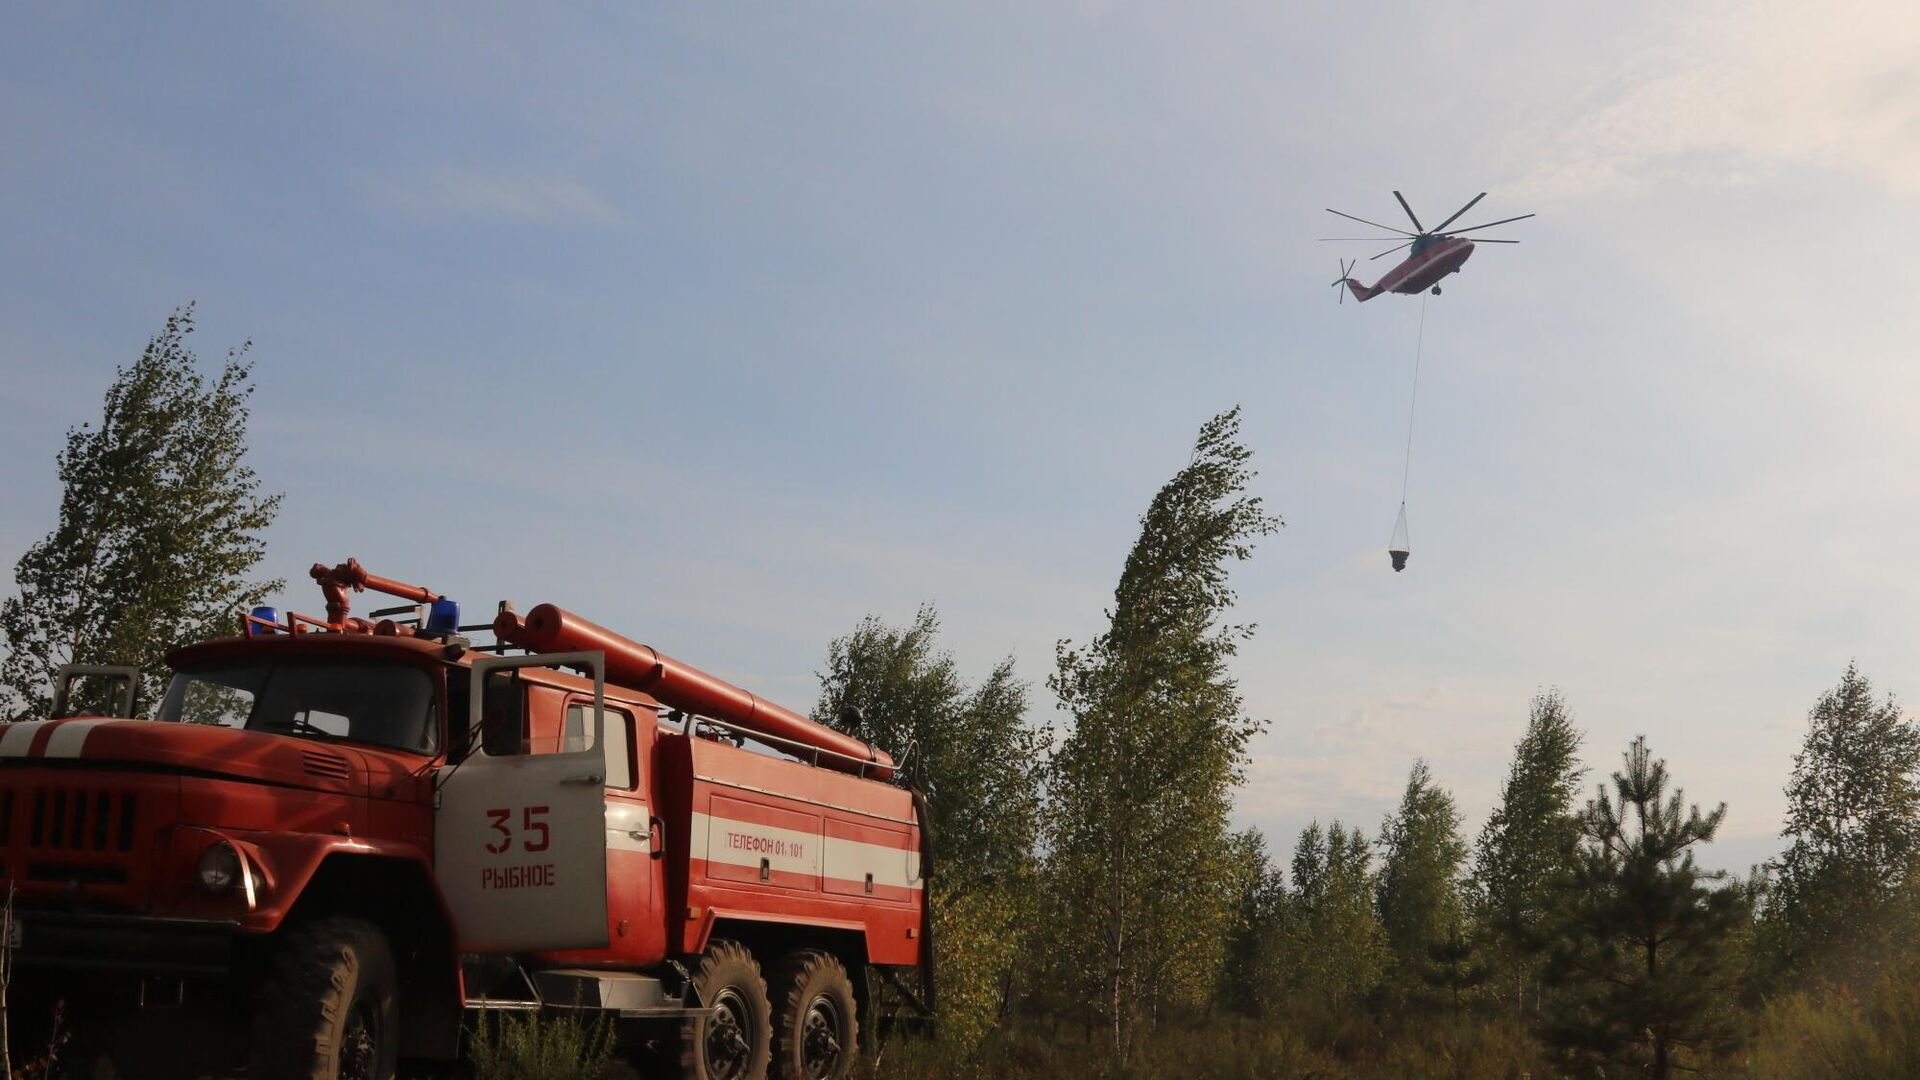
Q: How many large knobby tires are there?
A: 3